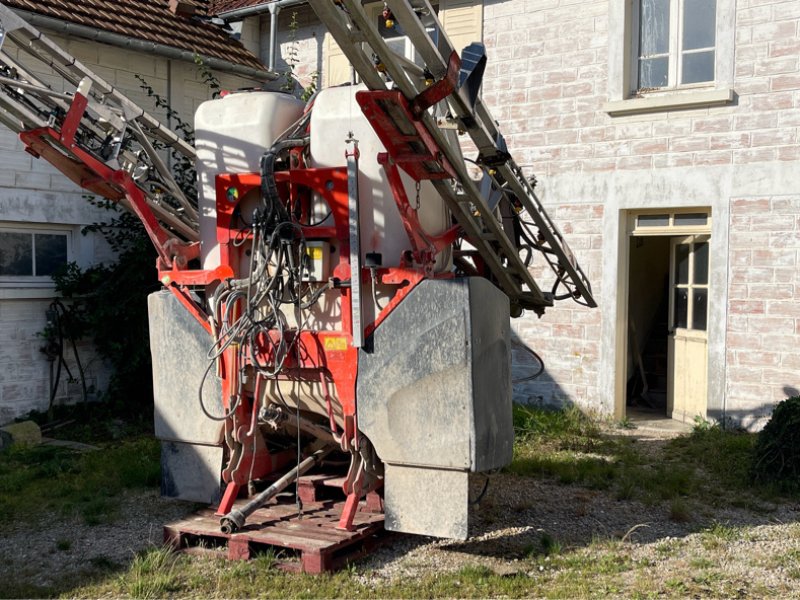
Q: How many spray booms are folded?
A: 2